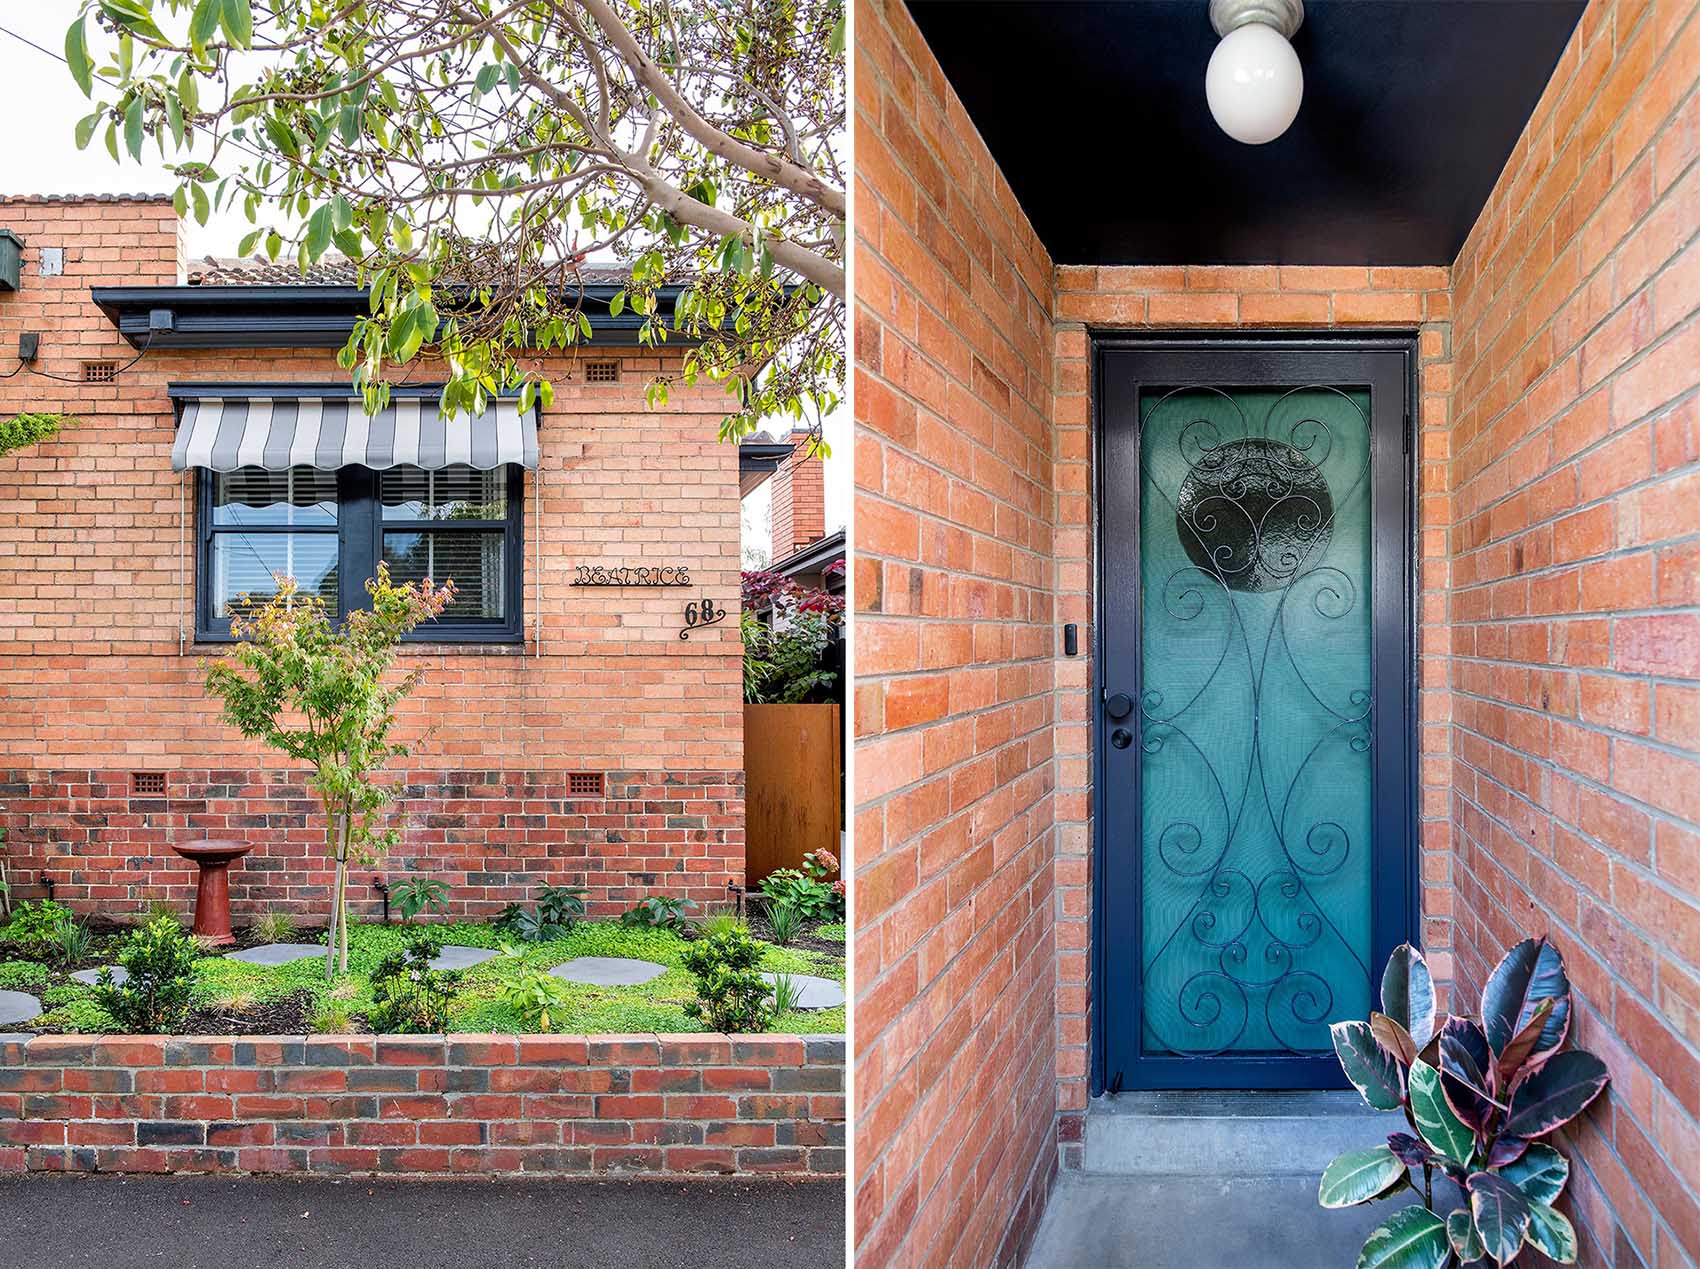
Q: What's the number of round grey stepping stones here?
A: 6